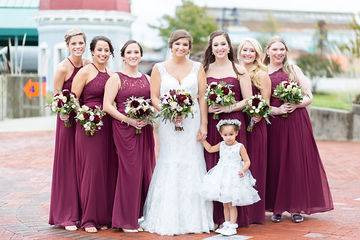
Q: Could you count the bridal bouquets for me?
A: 7